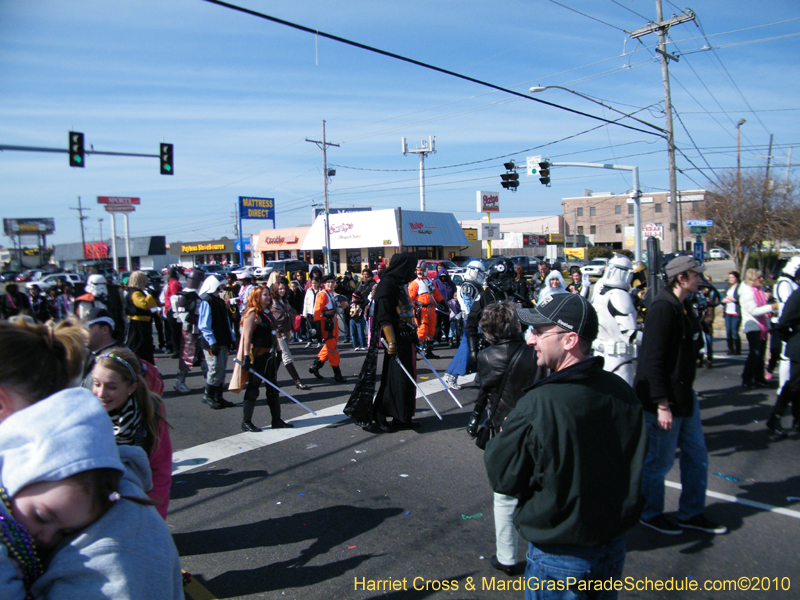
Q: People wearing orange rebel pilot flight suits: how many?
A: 2